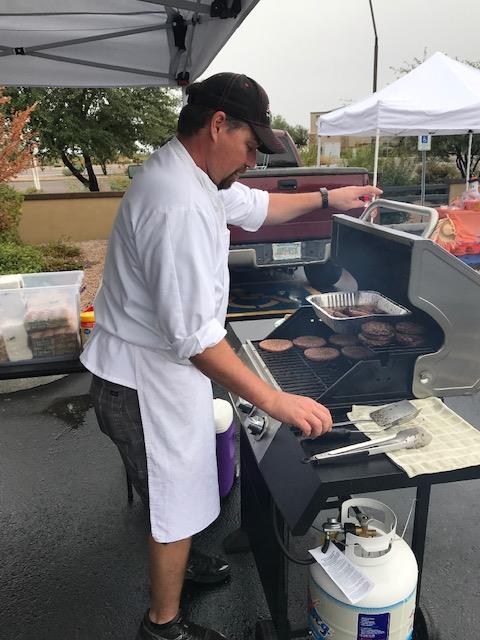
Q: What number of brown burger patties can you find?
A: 9